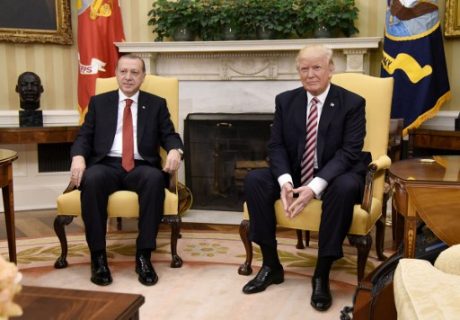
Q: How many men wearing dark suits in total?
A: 2